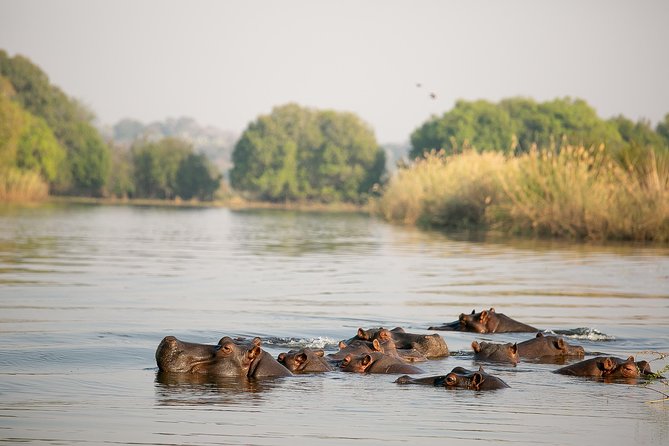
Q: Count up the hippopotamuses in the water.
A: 10